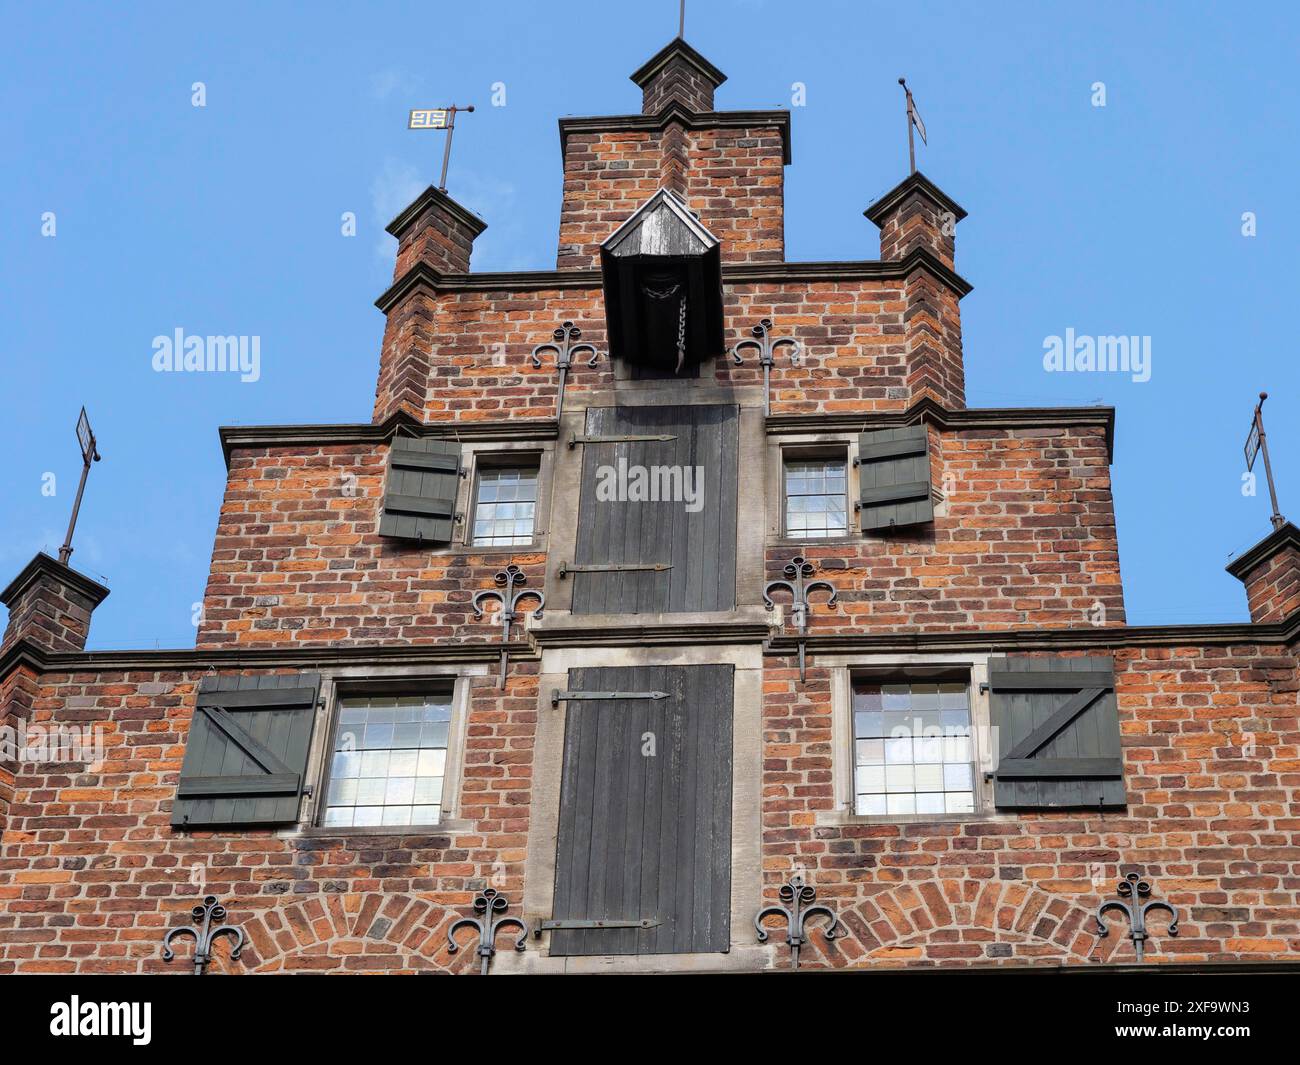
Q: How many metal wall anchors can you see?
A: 8